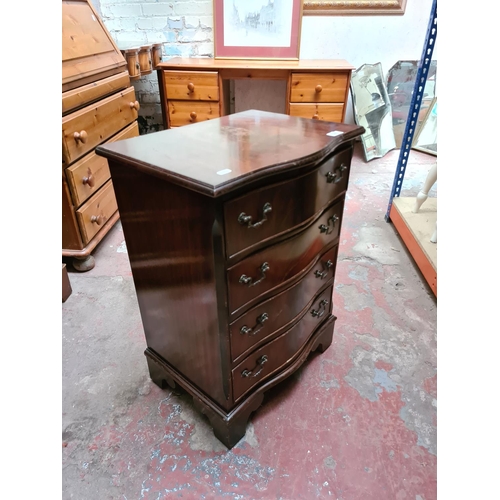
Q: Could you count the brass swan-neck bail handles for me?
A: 8